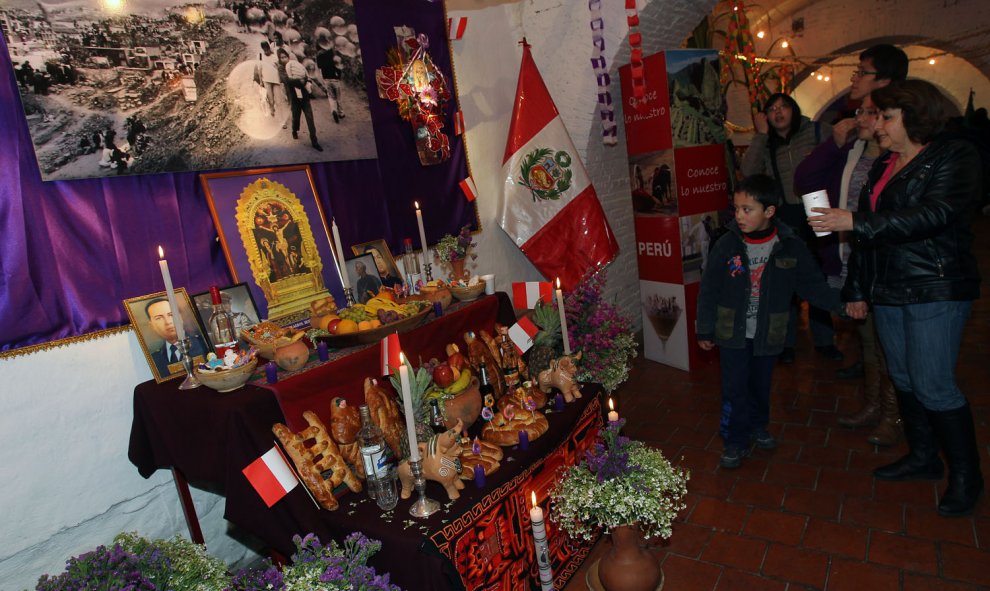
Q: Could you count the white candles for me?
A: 7